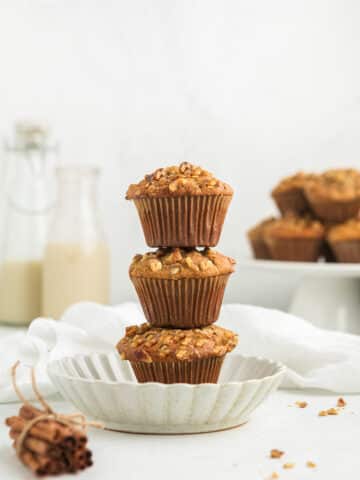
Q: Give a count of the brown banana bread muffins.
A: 8